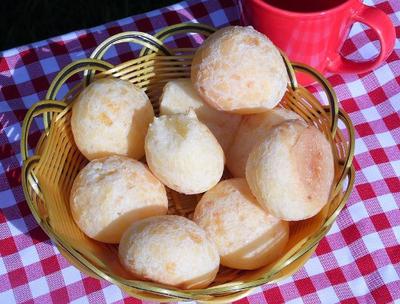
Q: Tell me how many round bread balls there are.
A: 9